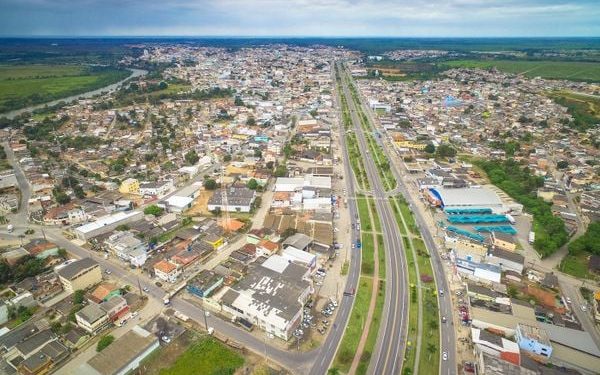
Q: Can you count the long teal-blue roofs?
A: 4